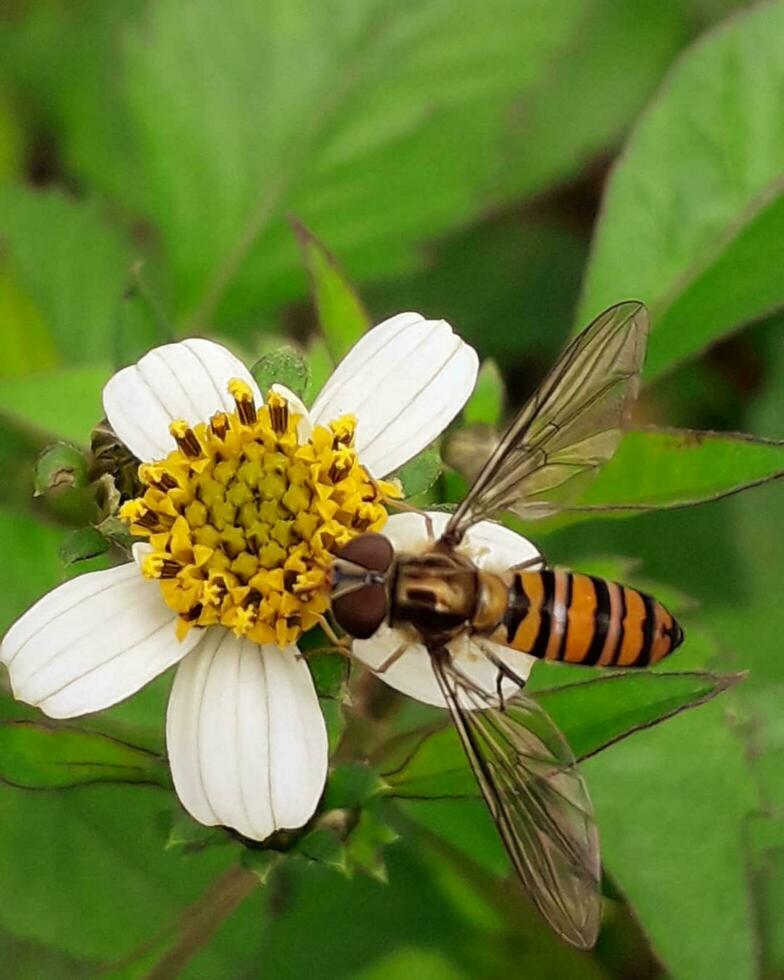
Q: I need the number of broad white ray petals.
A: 5